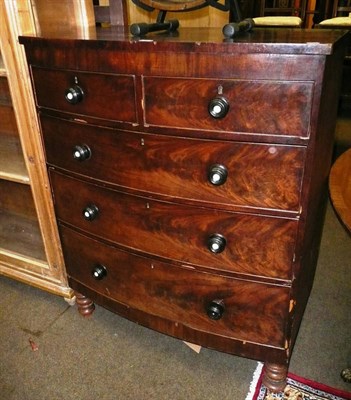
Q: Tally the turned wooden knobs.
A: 8